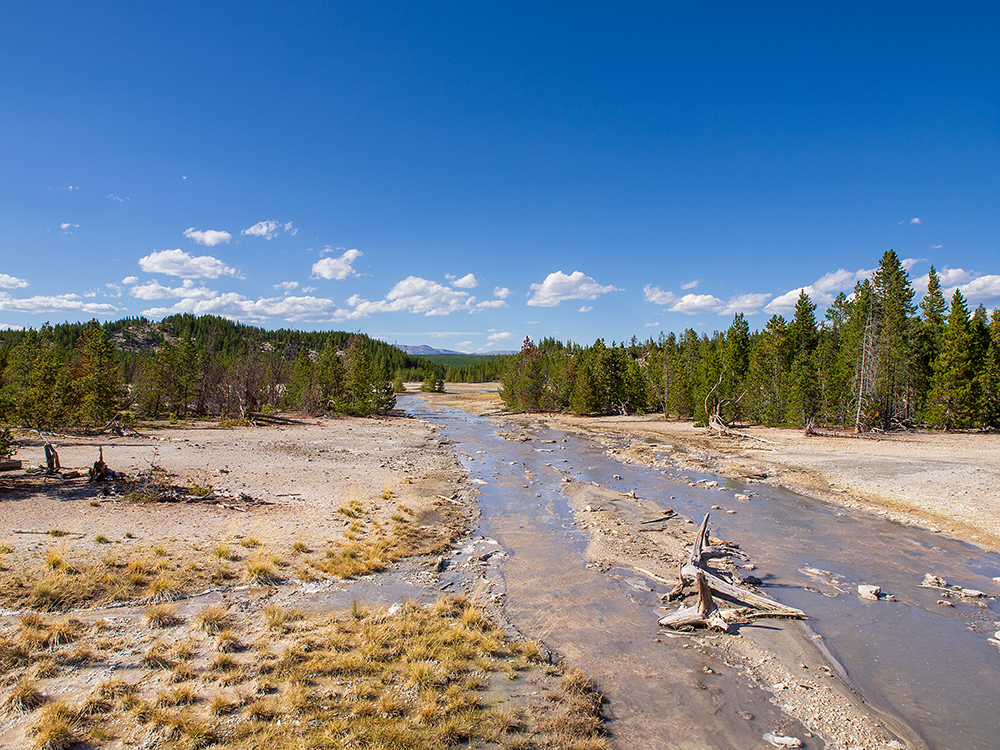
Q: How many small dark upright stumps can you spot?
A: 2